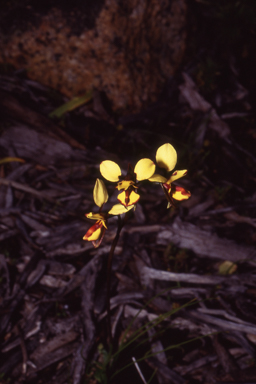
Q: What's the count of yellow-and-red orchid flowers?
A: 3